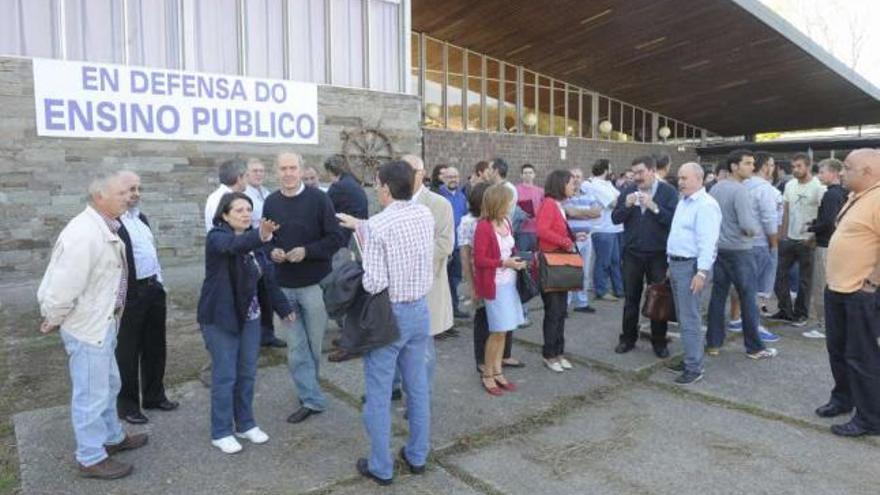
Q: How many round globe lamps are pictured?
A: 4